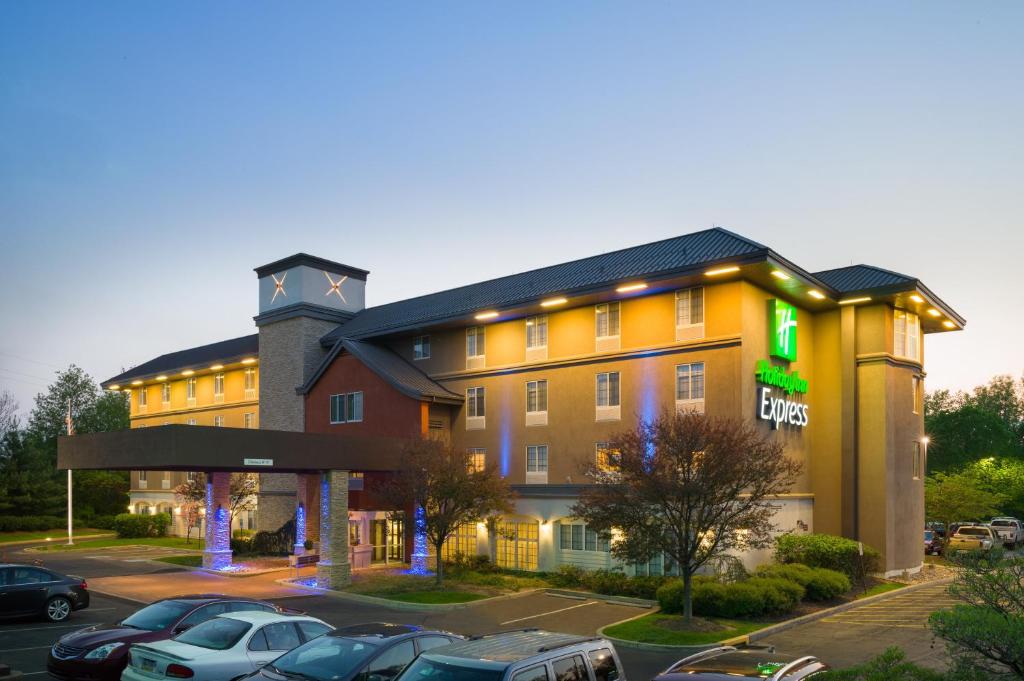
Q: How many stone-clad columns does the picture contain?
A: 4